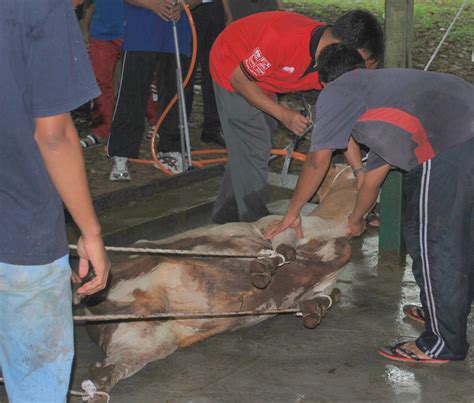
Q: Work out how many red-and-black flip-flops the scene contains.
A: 2